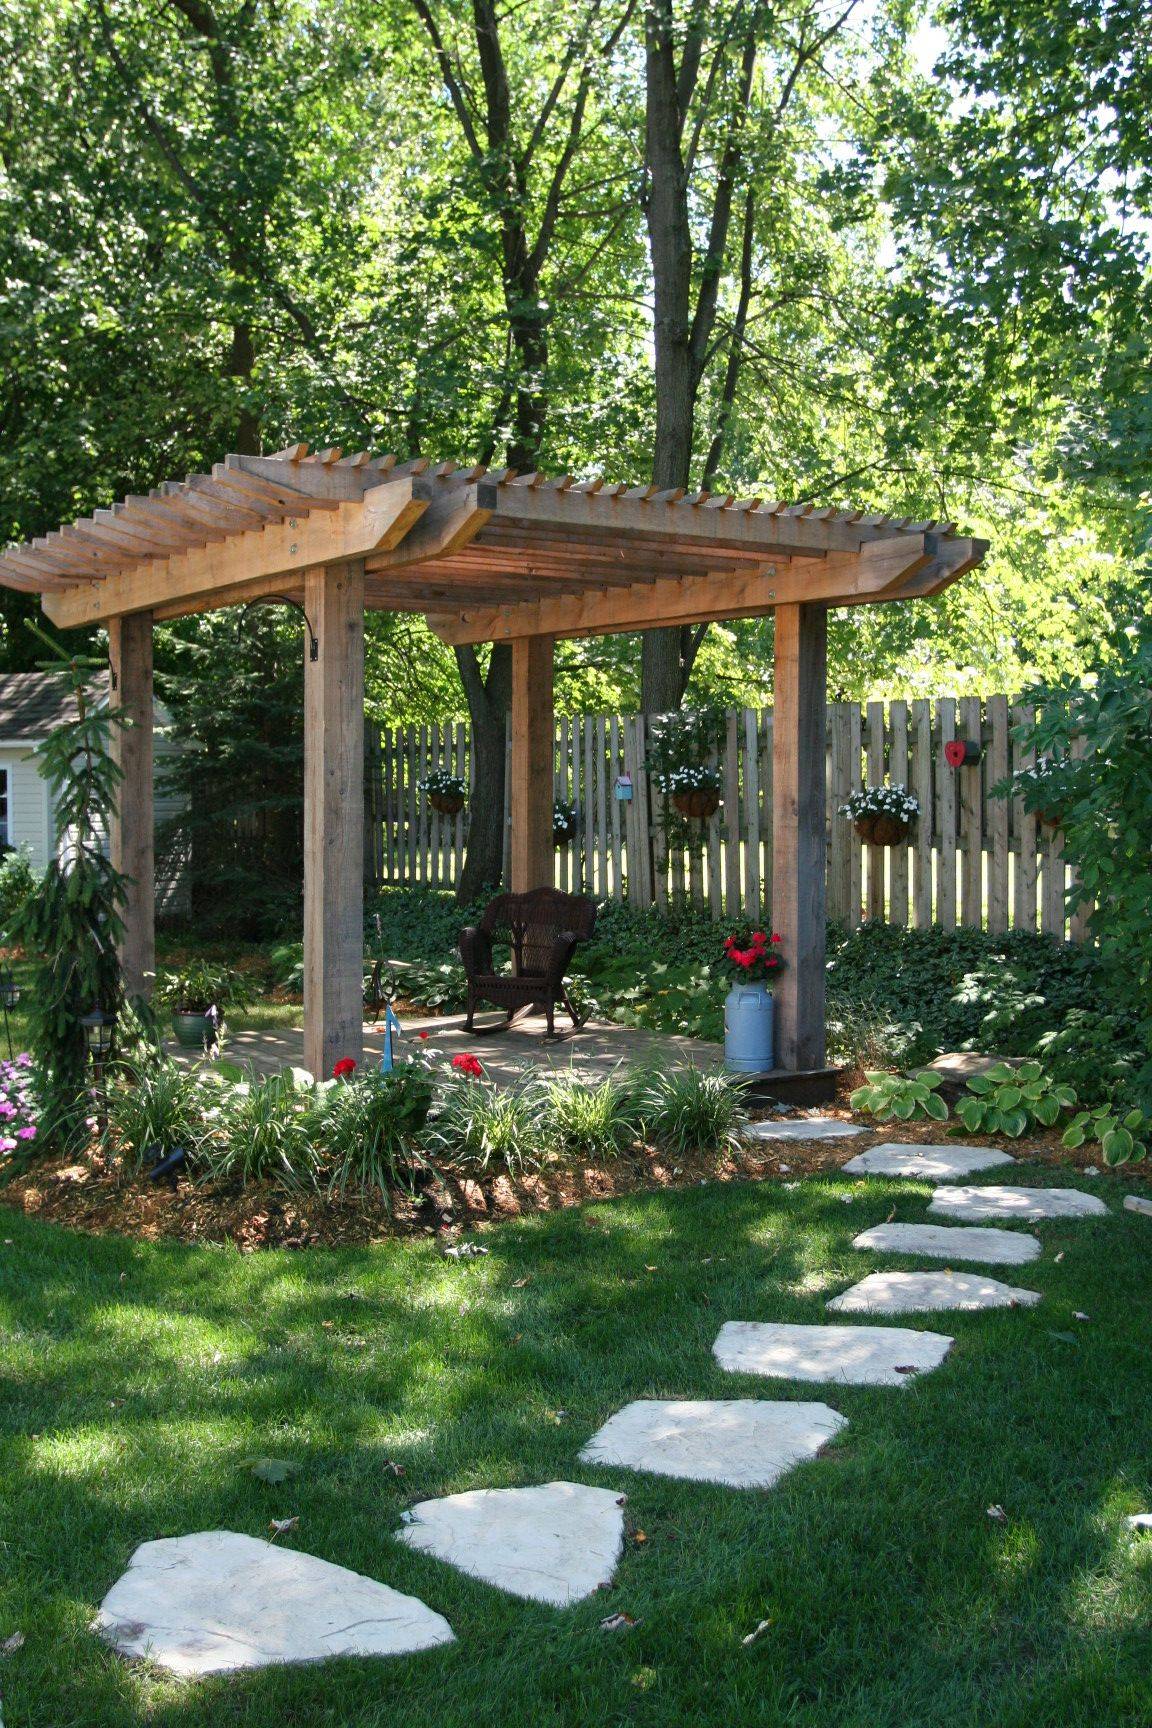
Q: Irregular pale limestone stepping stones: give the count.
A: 9